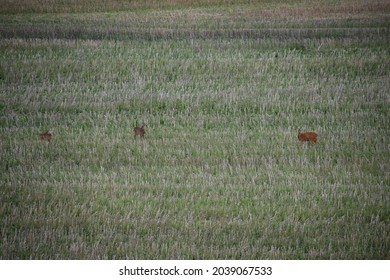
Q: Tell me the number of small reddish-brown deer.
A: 3